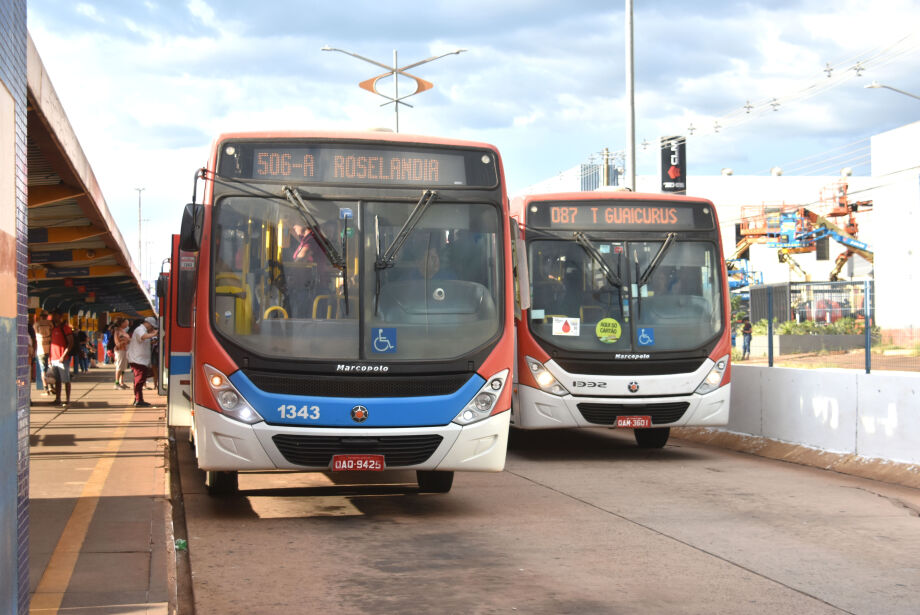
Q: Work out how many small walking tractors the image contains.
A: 0